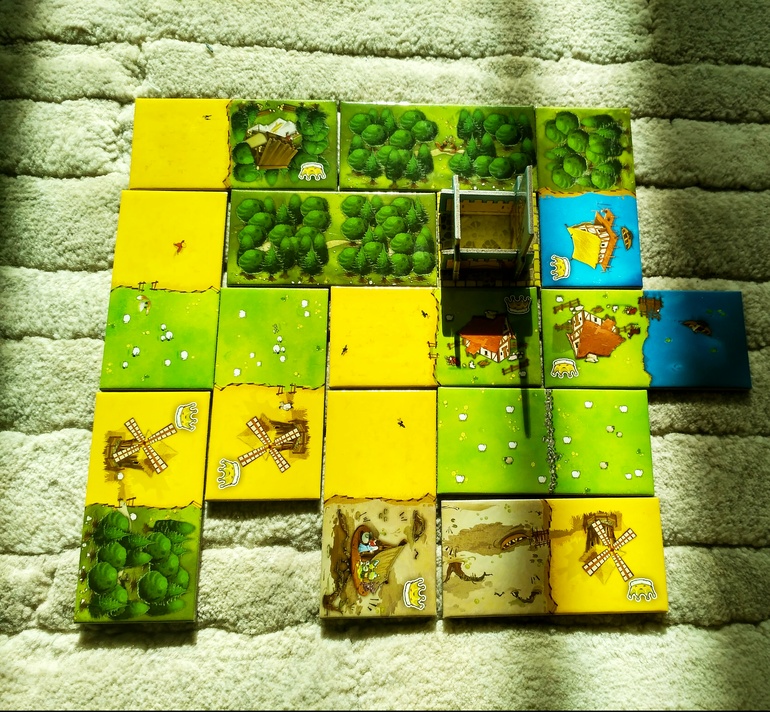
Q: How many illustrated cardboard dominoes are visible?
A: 12